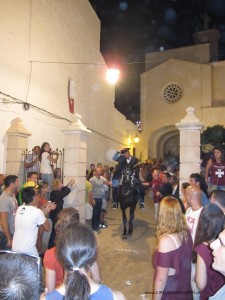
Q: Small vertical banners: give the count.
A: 1